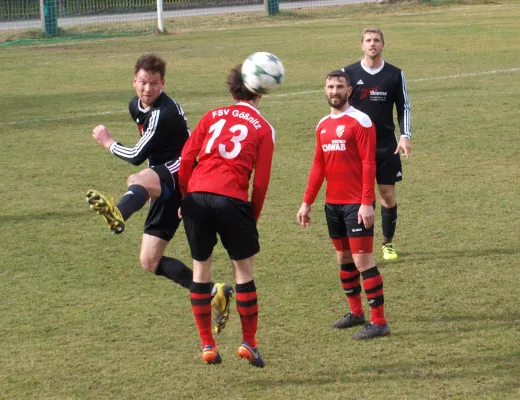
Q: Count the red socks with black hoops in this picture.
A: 4